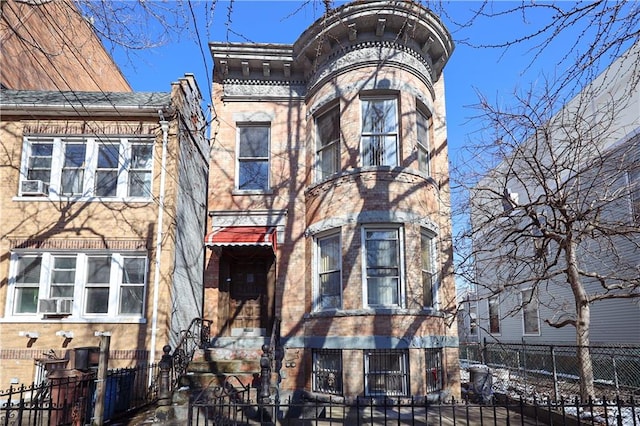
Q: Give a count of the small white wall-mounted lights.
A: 3